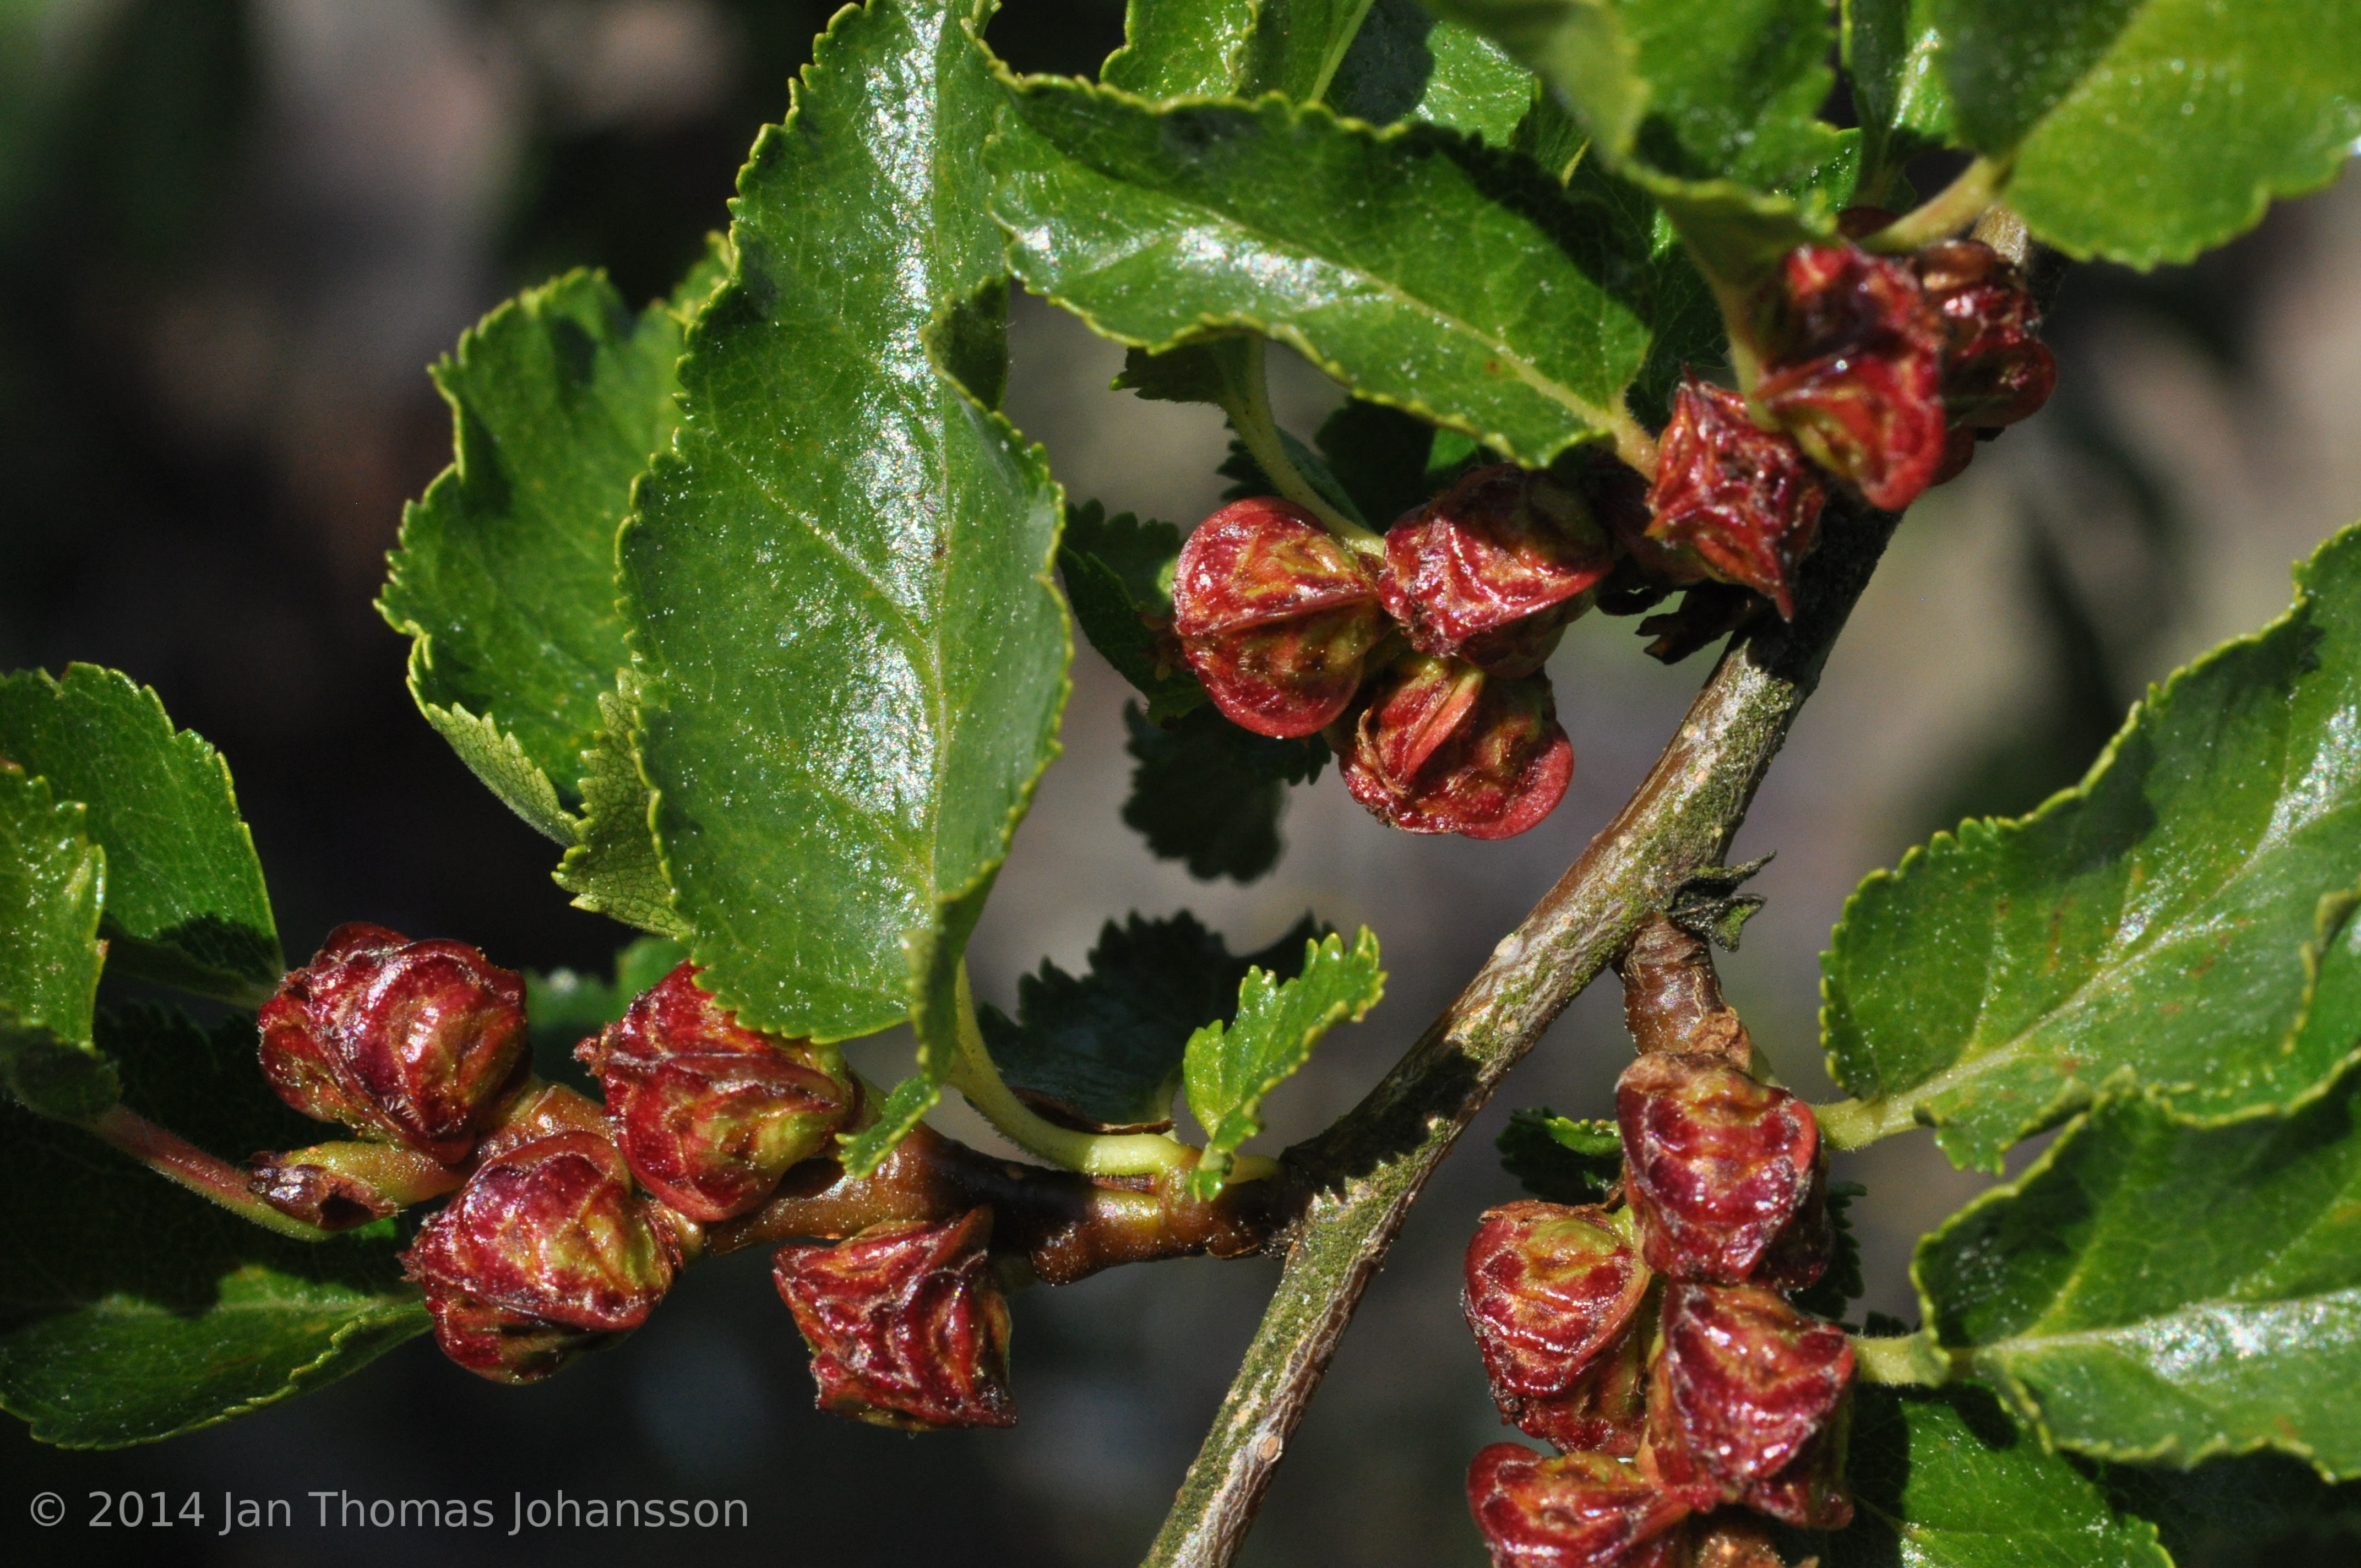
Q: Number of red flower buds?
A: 14